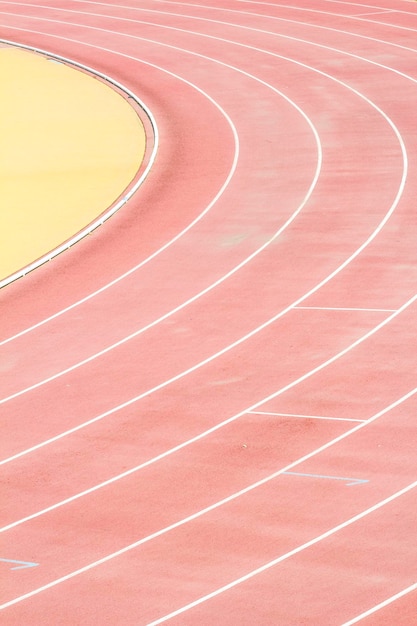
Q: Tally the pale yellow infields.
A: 1